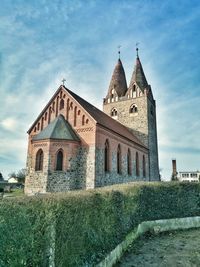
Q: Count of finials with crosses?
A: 3